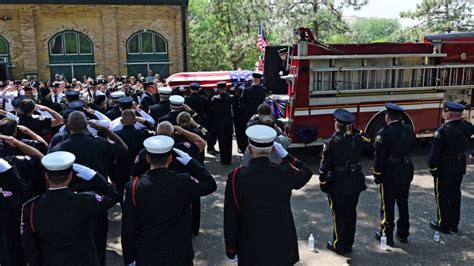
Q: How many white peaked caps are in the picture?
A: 6